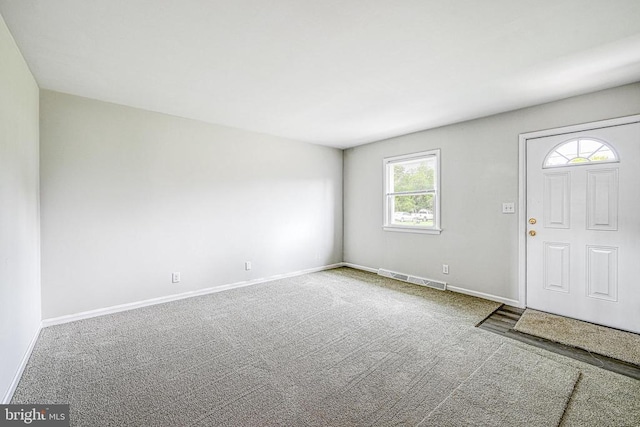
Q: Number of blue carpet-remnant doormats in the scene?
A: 0